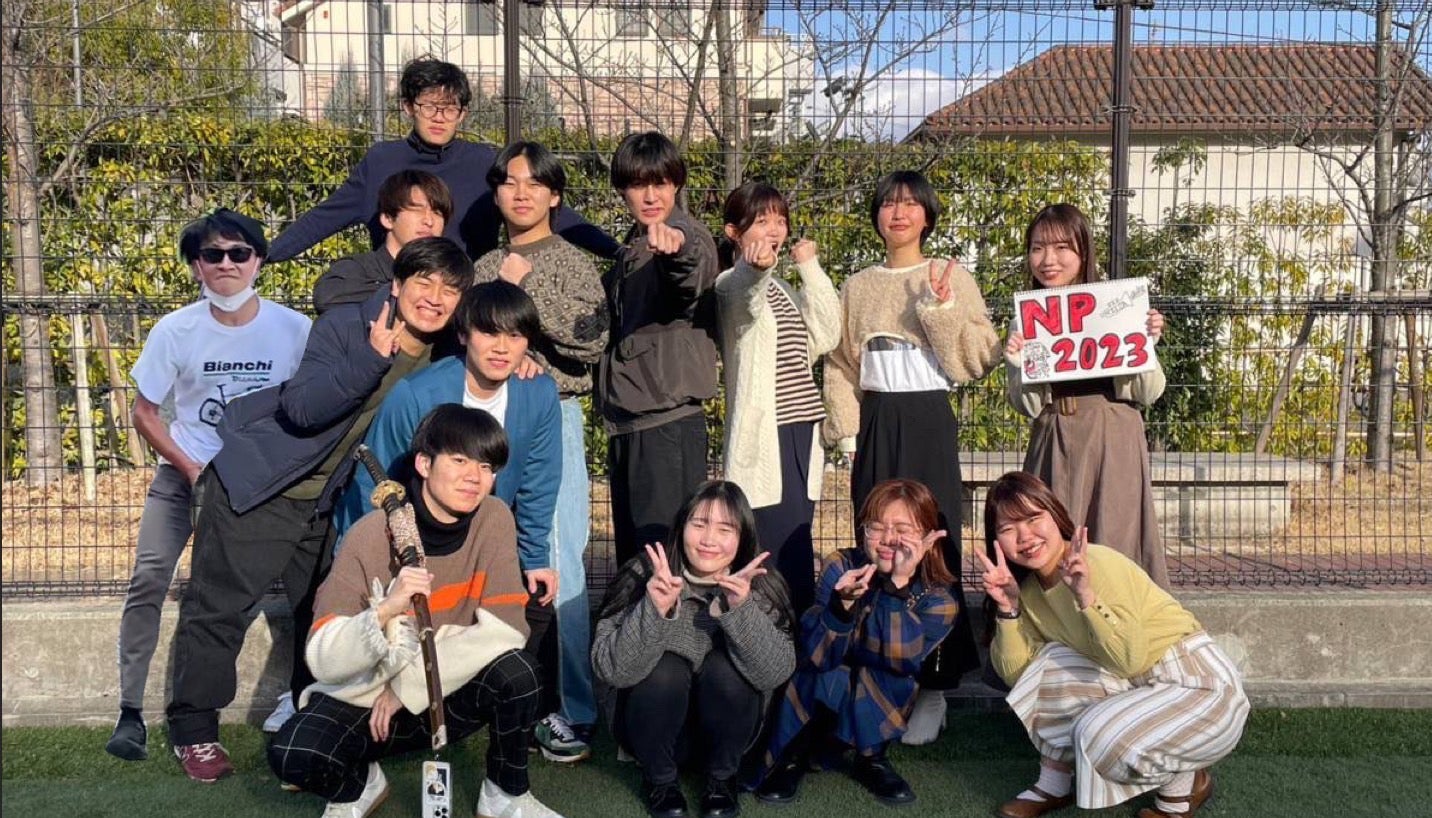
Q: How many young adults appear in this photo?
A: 14